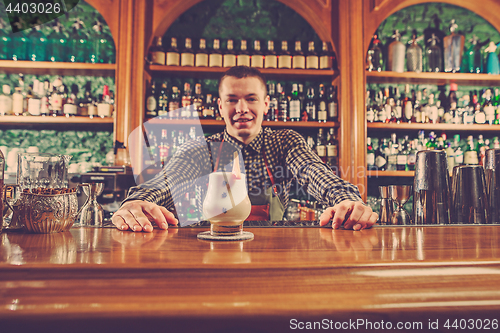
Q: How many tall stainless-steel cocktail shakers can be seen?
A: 3